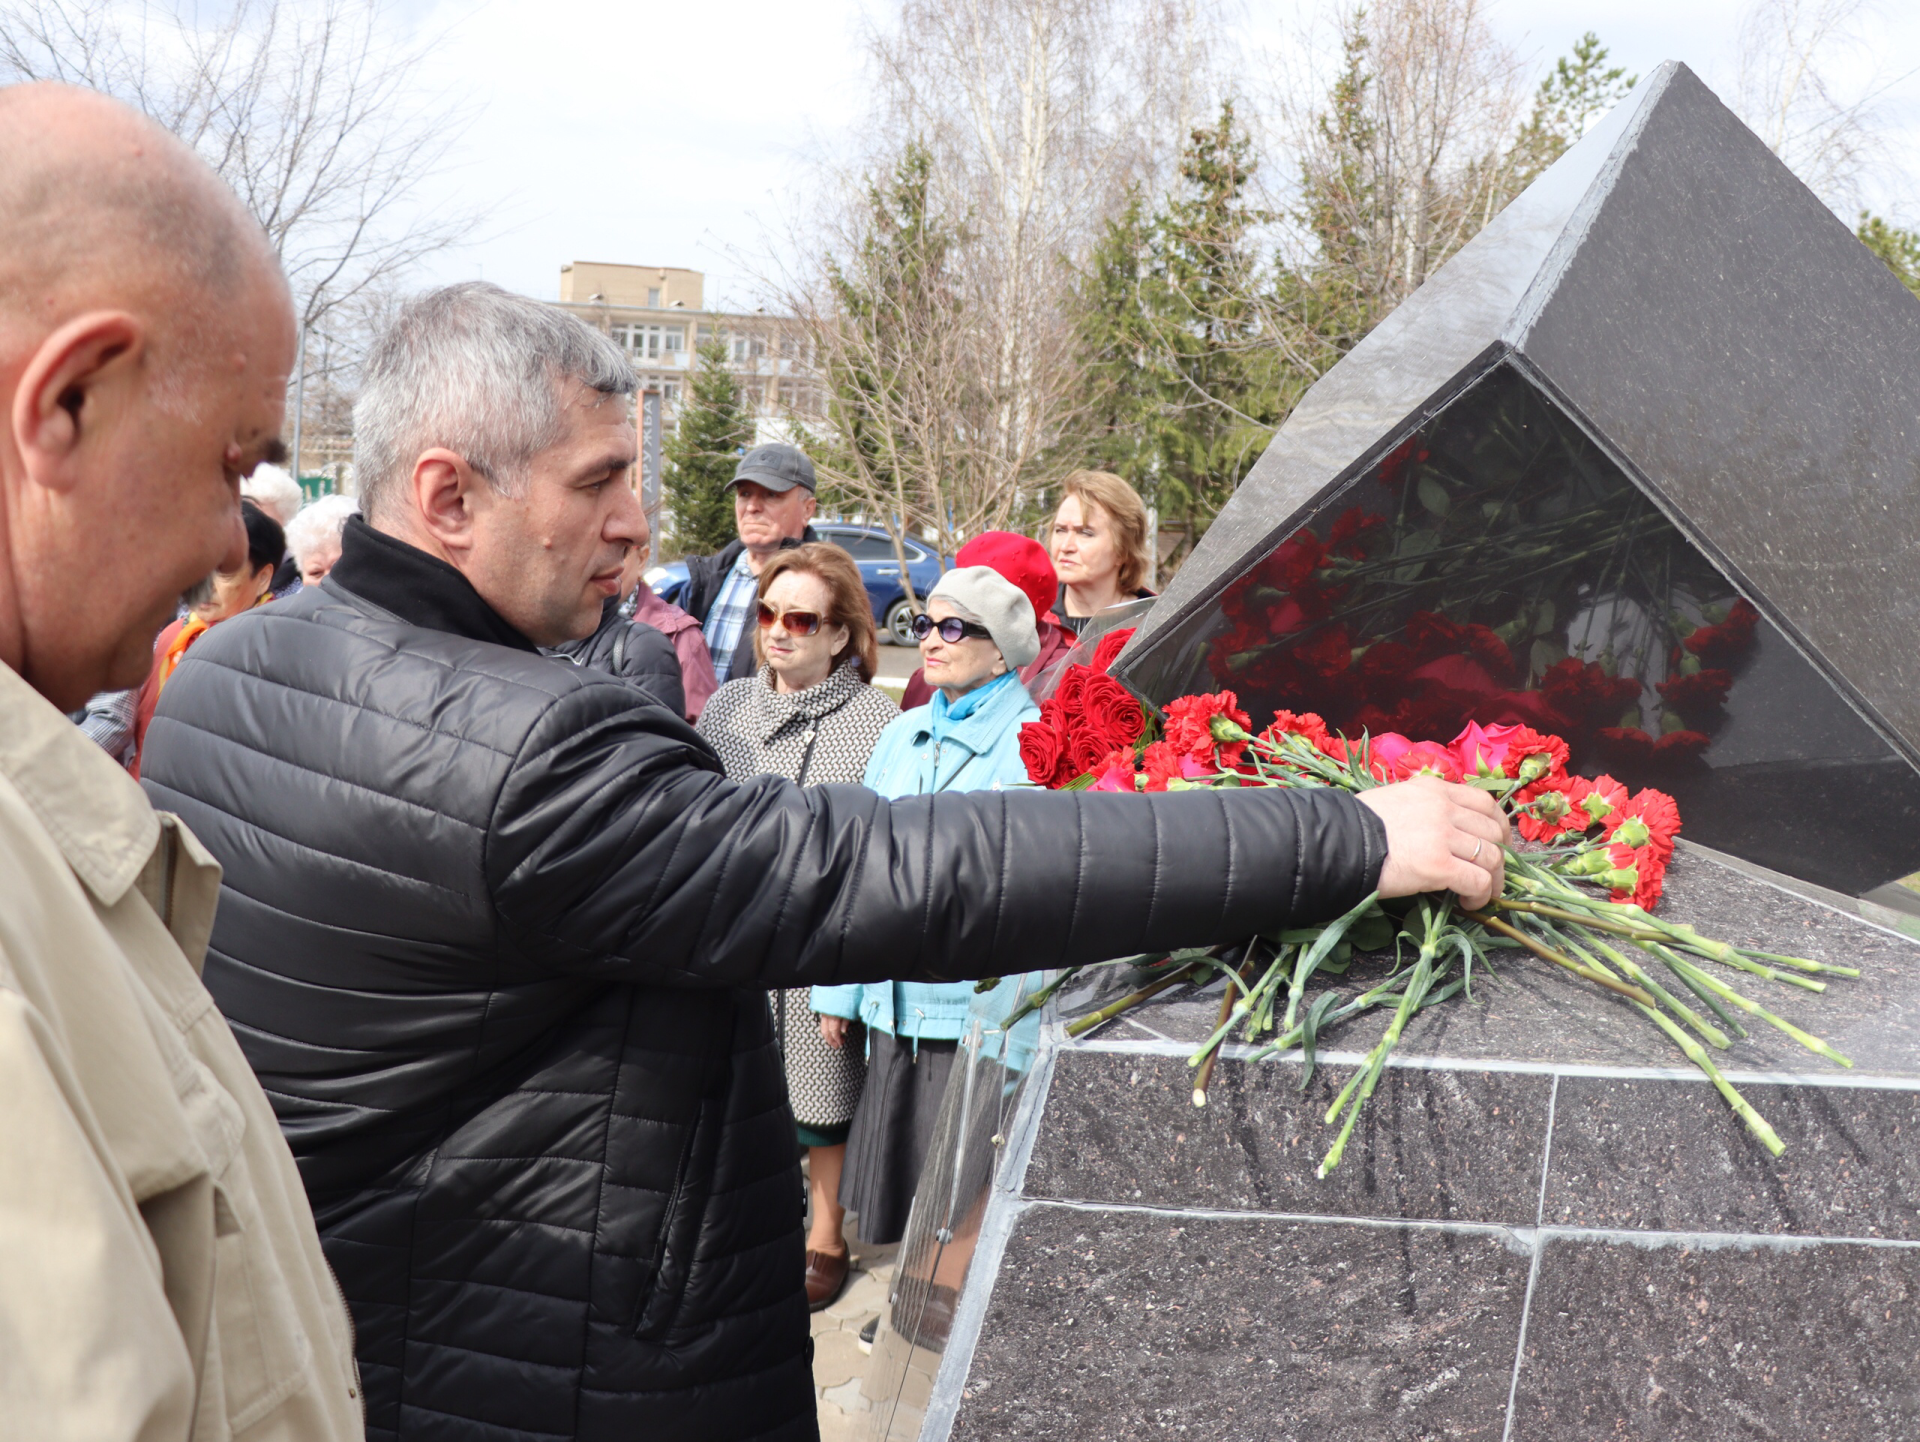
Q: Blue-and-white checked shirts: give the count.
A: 1